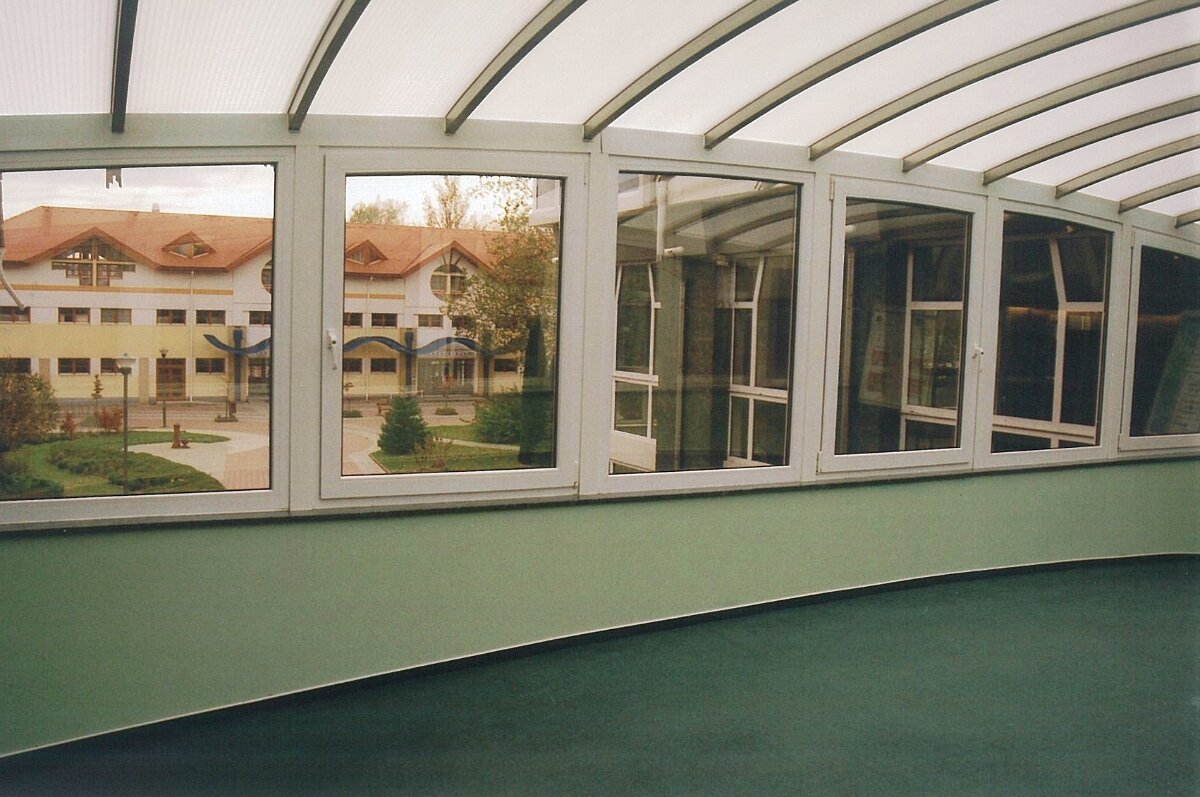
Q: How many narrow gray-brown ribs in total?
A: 11